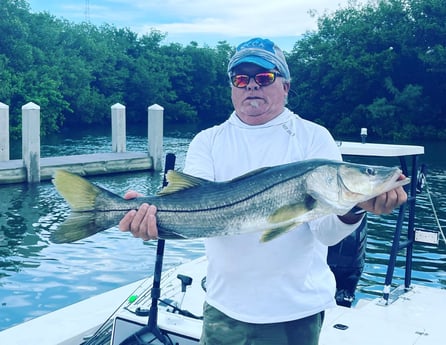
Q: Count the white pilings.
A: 4